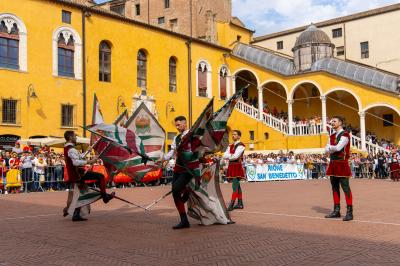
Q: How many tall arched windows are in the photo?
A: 7